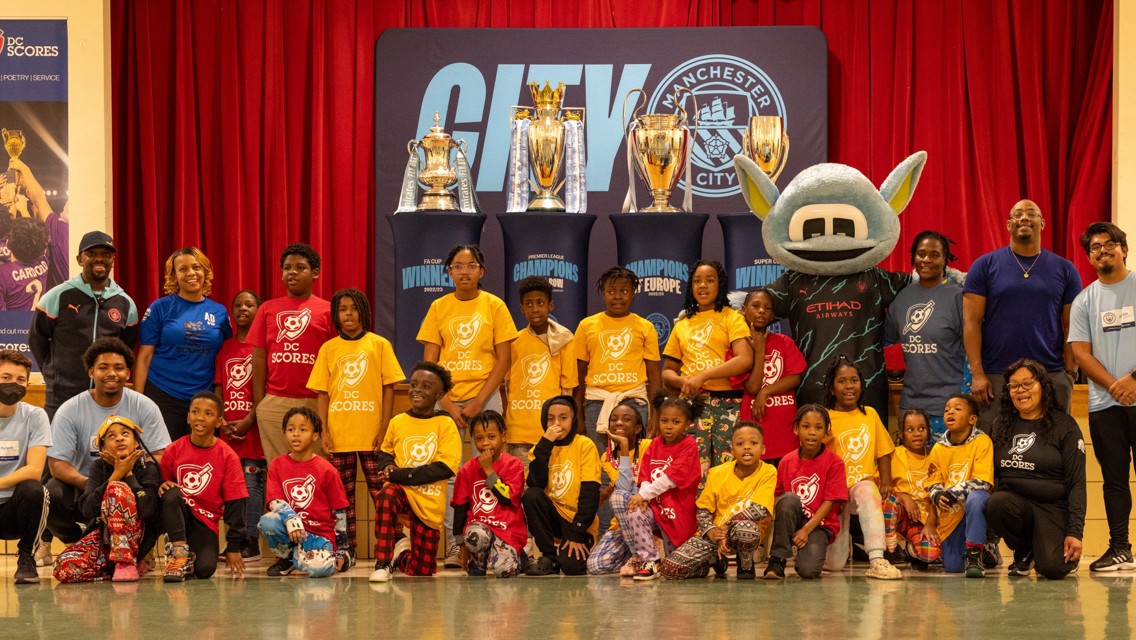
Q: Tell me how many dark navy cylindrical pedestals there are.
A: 4